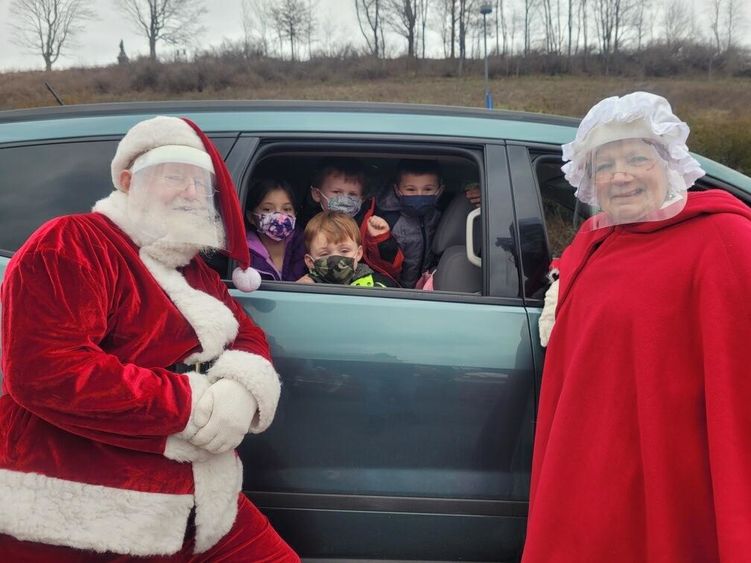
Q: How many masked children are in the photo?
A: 4